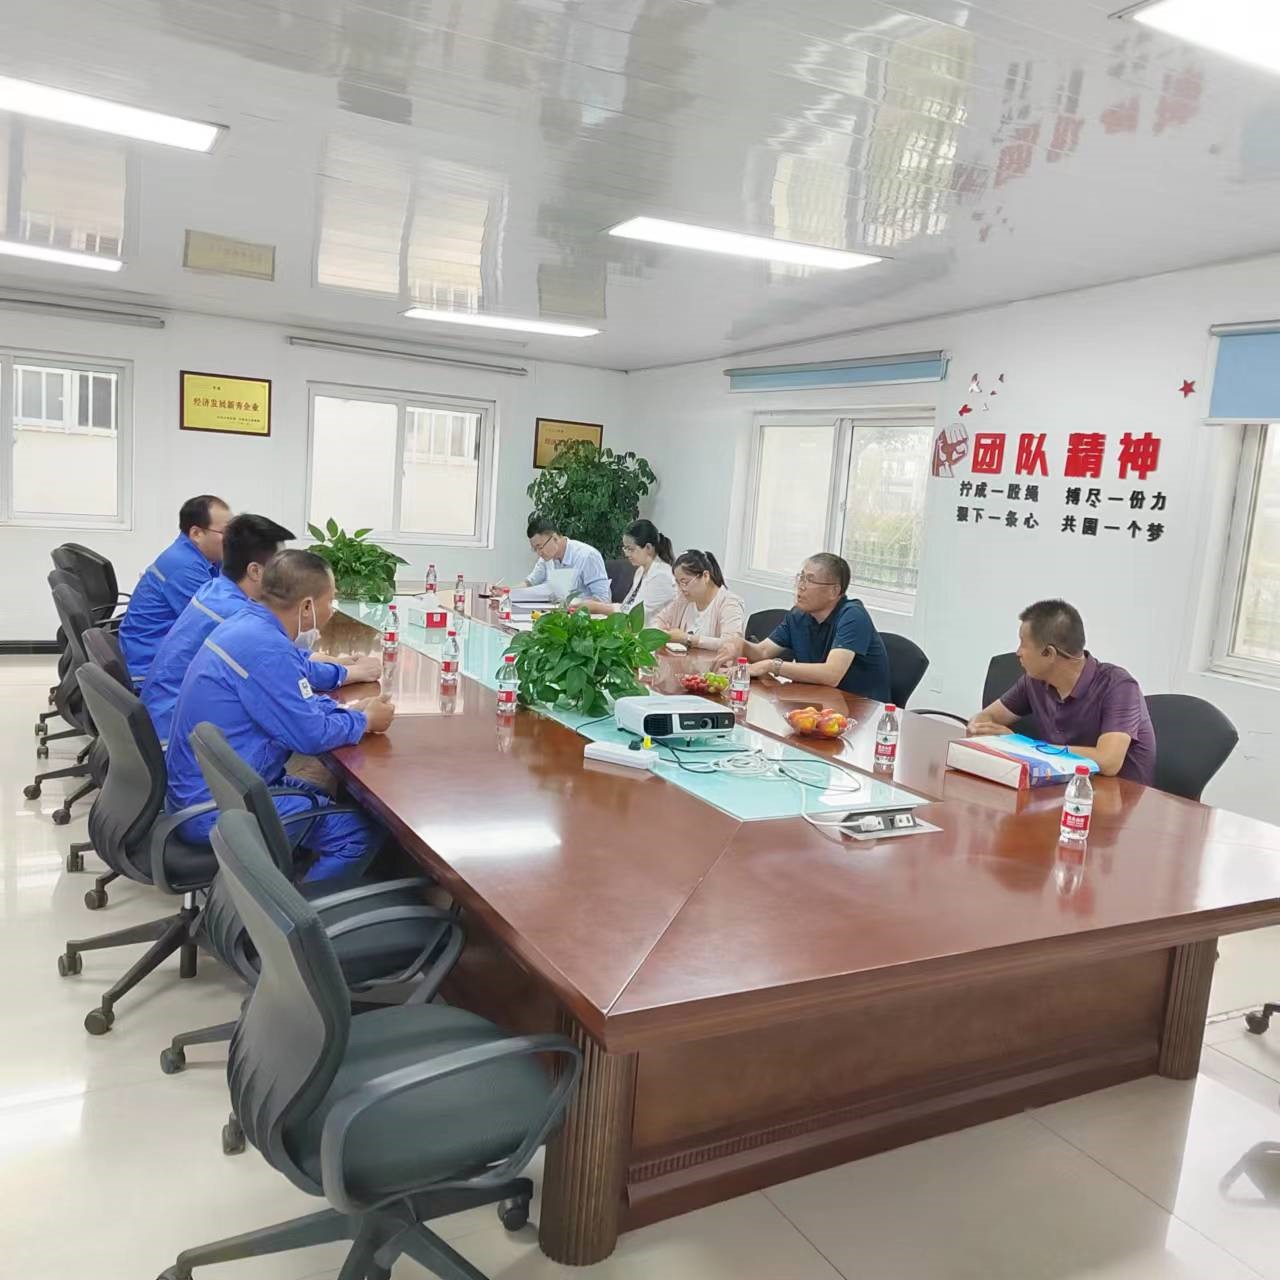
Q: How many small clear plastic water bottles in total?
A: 9